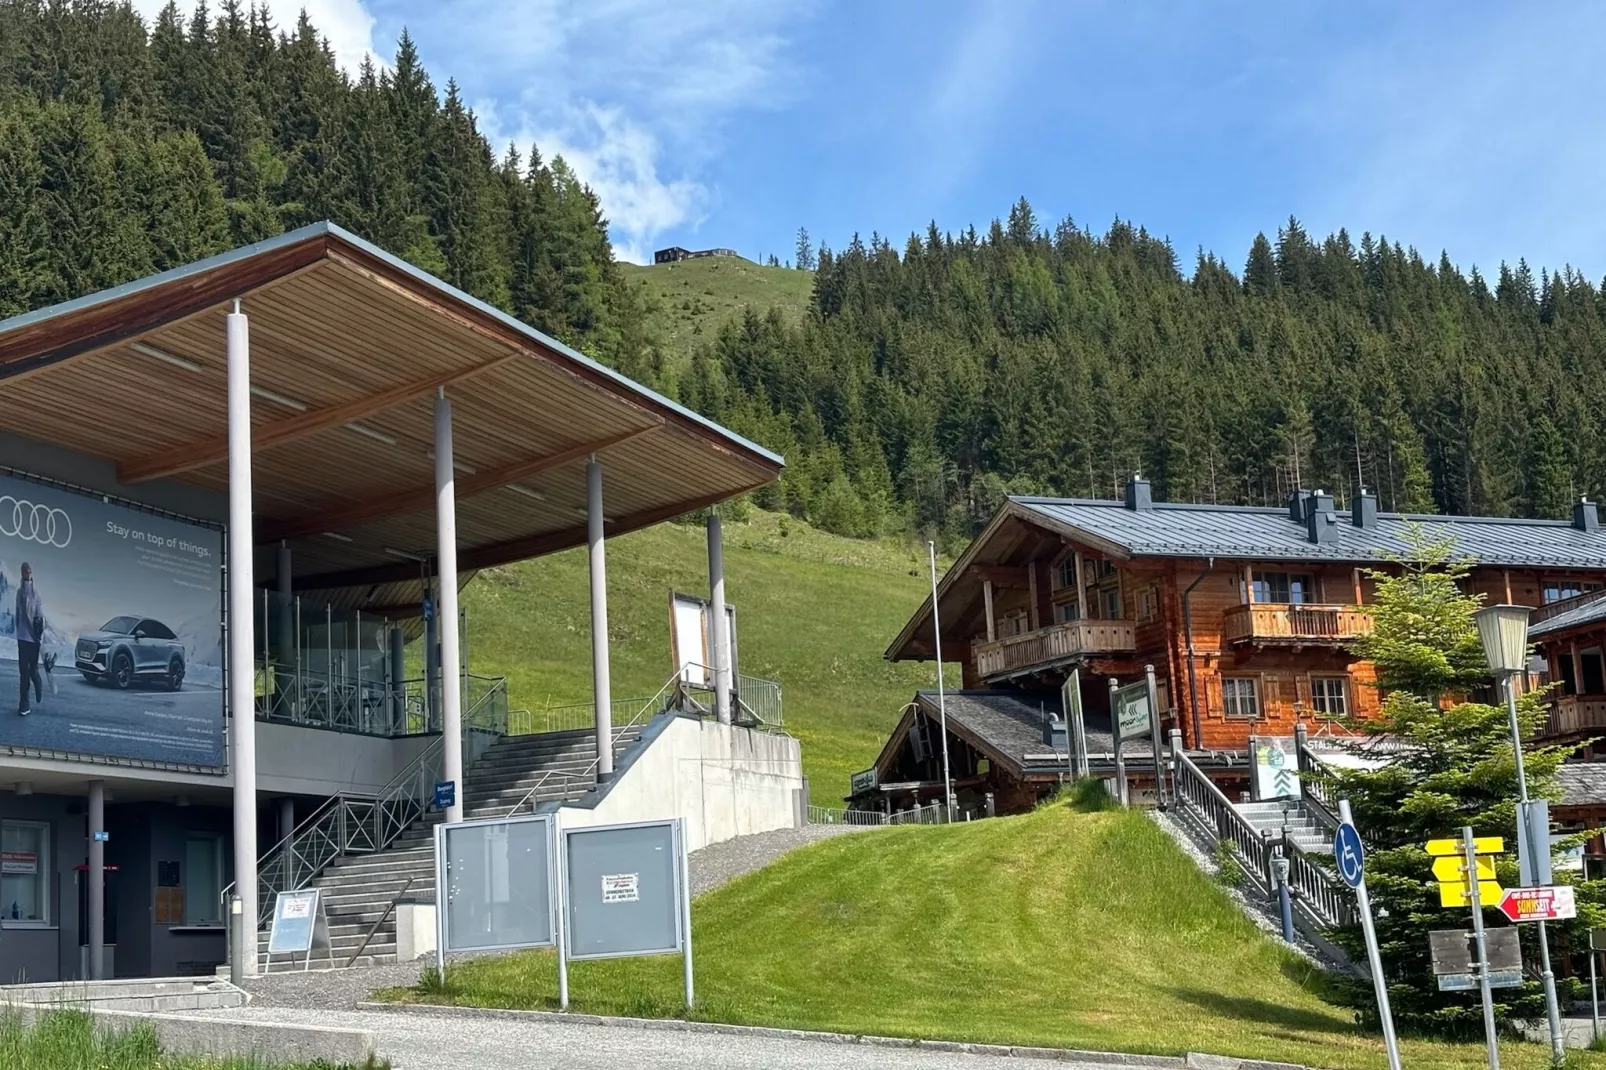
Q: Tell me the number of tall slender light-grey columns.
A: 4